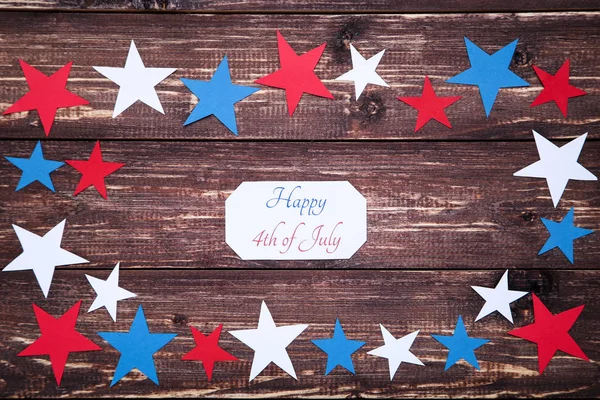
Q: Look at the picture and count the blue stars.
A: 7